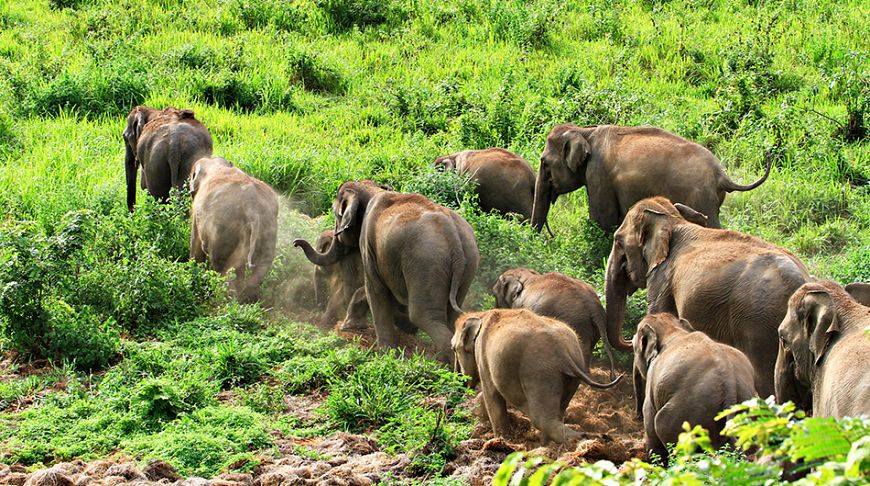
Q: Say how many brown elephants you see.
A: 11